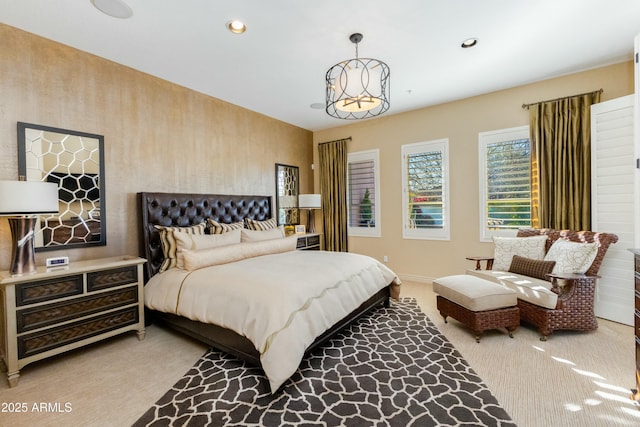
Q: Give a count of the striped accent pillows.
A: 3